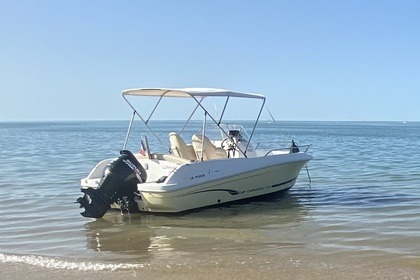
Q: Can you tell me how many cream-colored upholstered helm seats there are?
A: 2